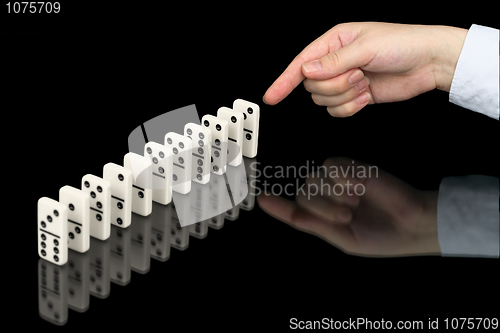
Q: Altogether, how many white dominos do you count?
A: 11